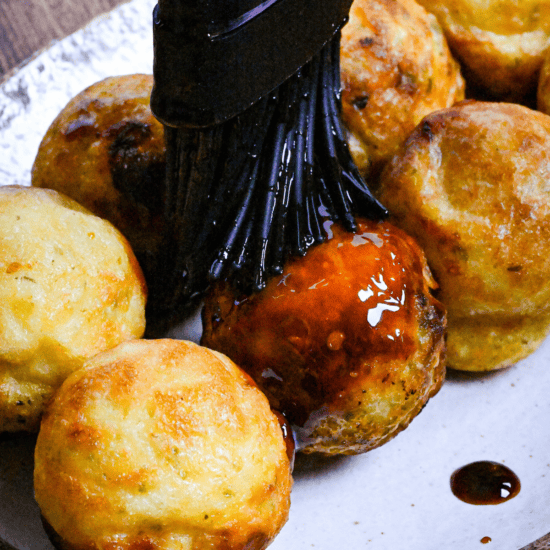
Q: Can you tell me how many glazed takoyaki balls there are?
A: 1